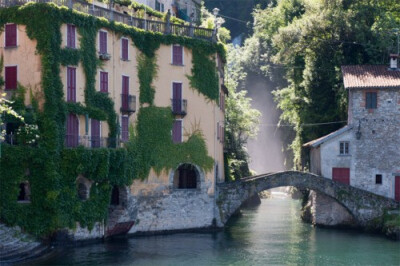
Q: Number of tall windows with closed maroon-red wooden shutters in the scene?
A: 14